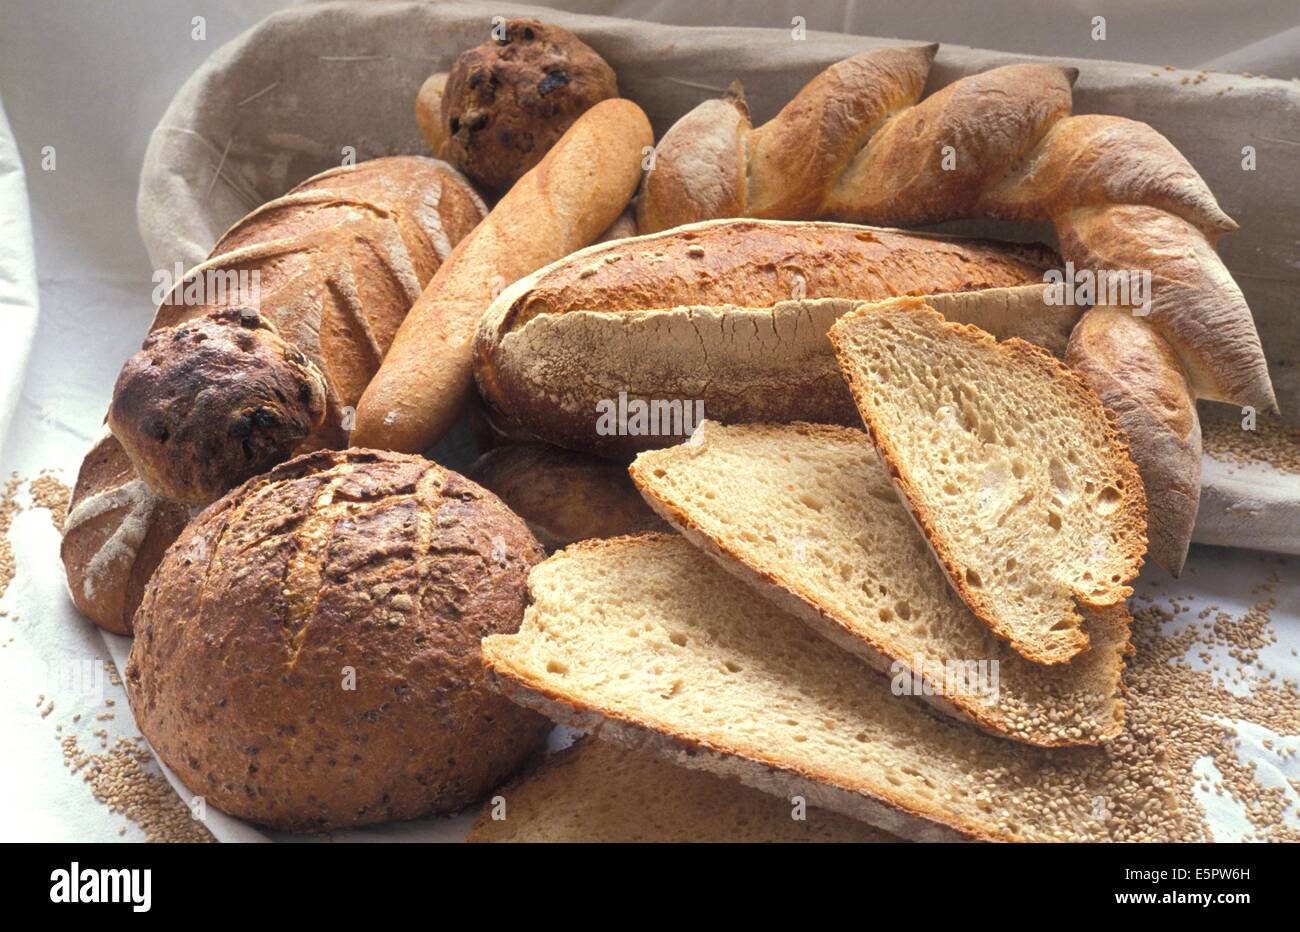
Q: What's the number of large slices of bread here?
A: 4